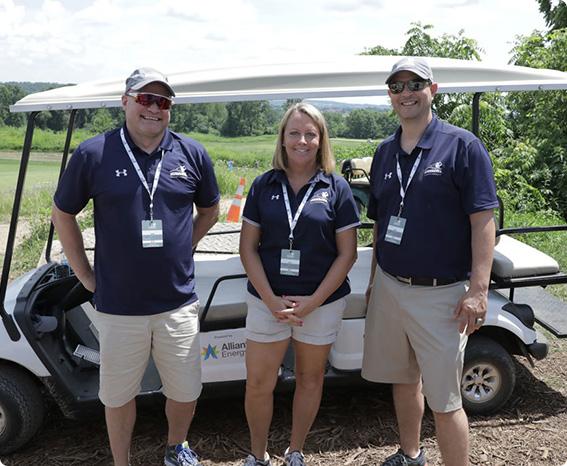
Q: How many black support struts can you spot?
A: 3